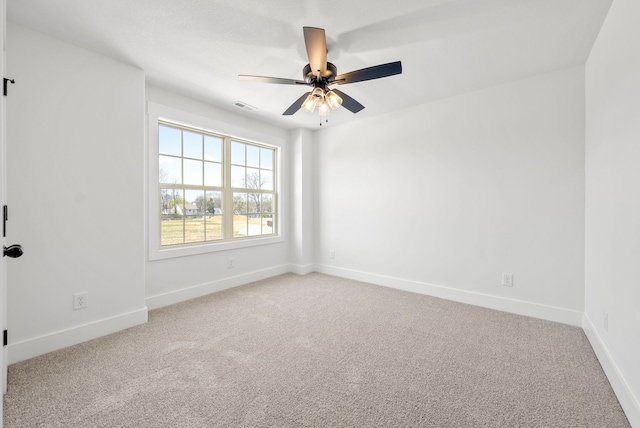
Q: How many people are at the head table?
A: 0